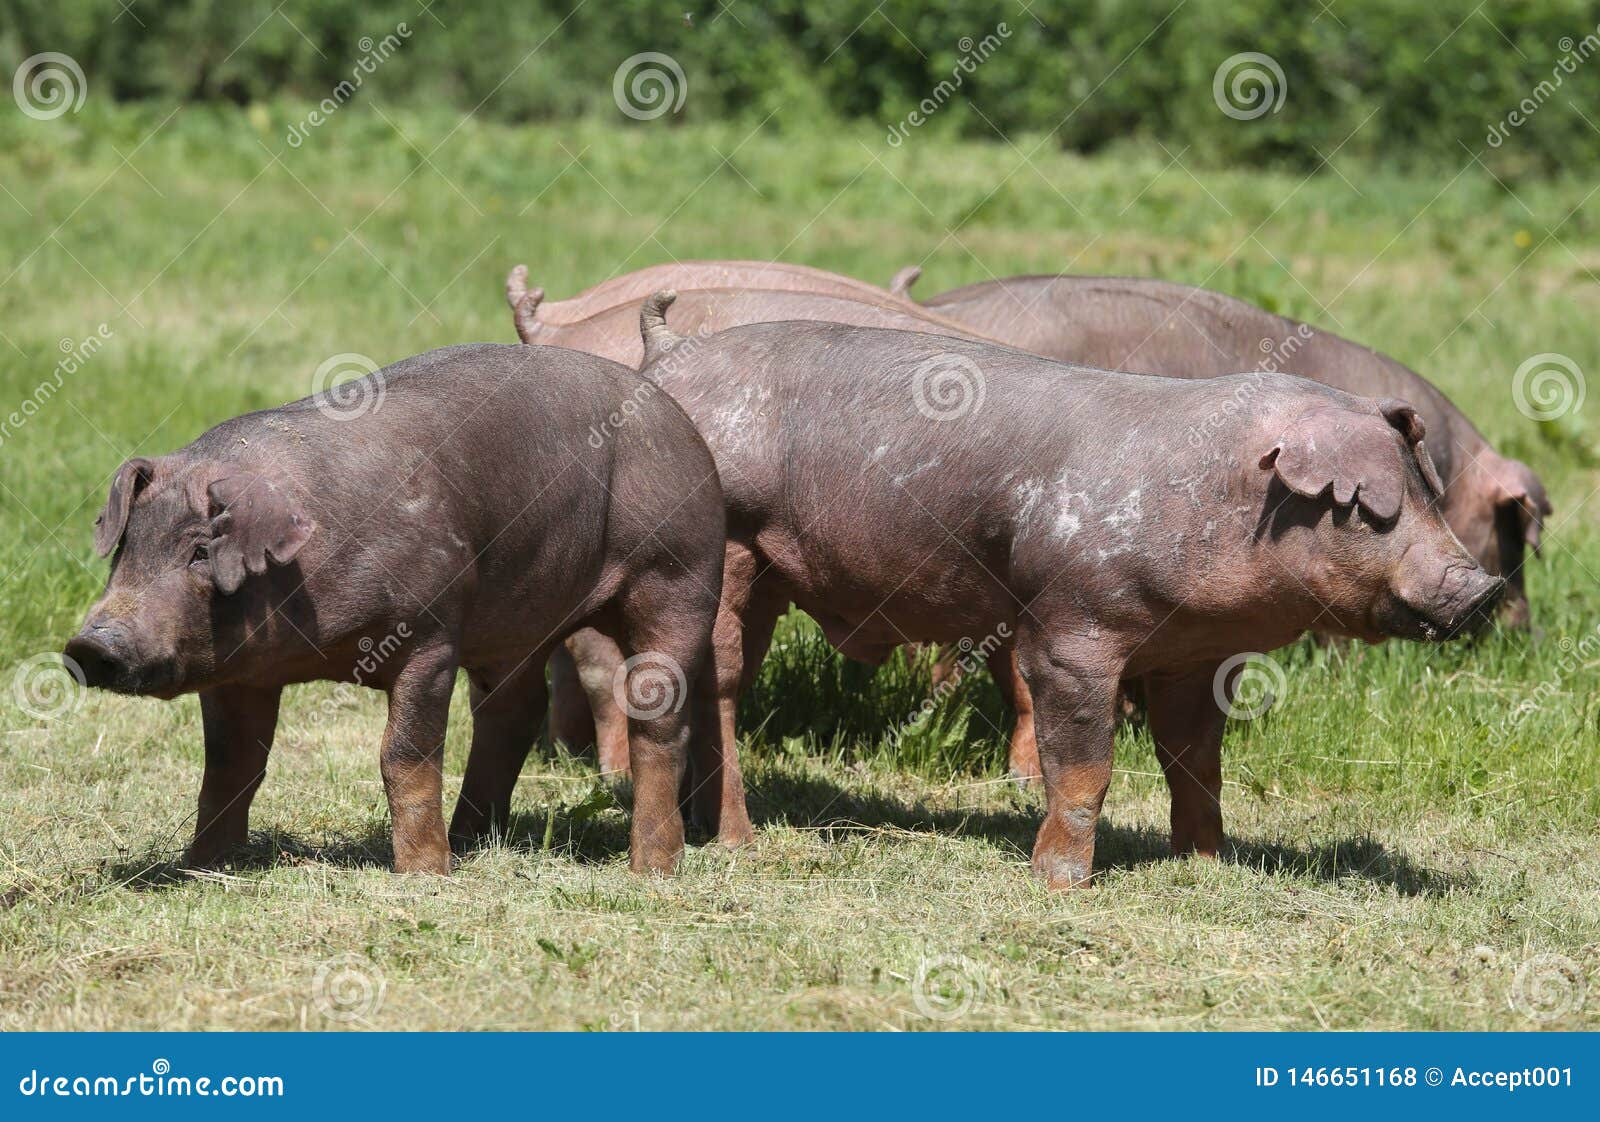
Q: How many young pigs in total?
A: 5